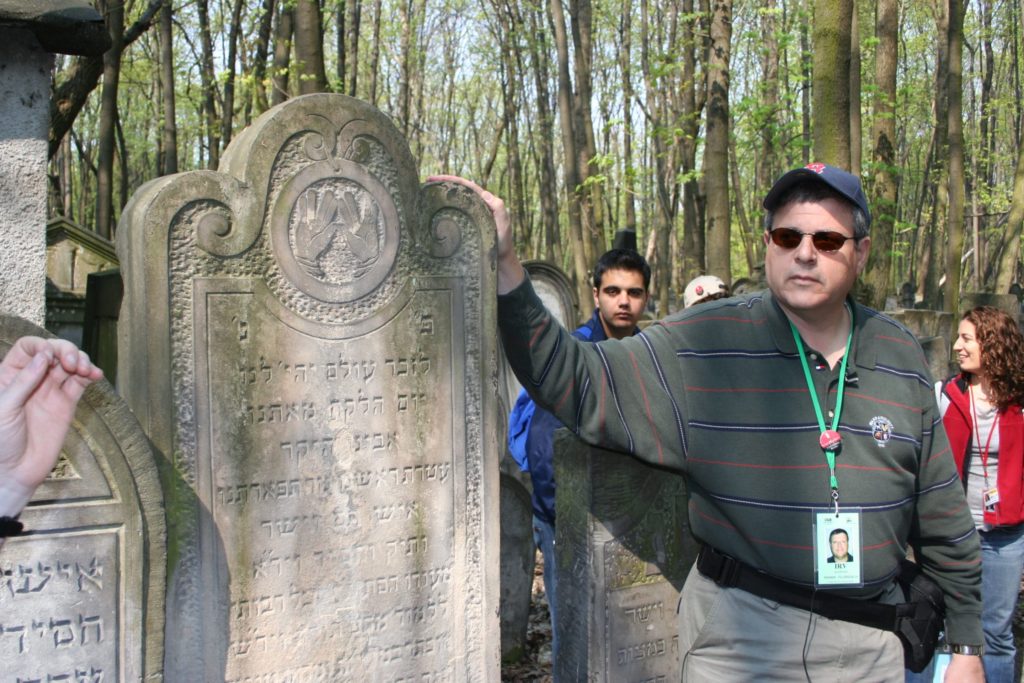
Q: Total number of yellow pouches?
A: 0